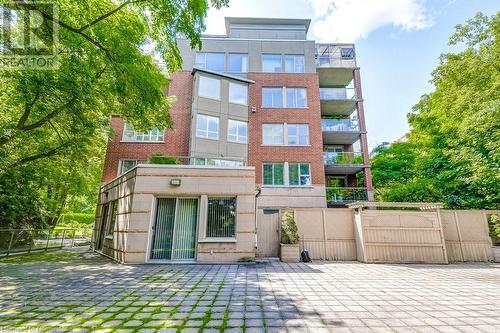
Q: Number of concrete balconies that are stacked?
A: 5